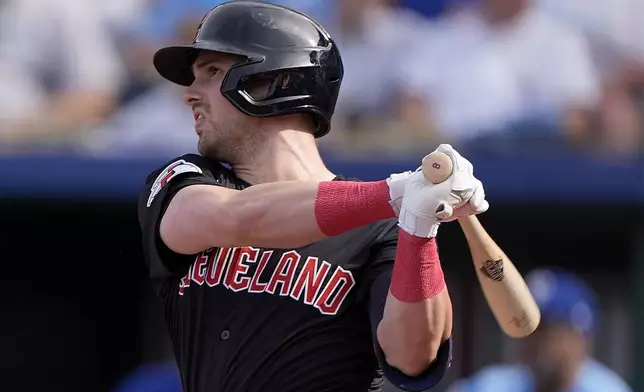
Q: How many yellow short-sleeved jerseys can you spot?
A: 0